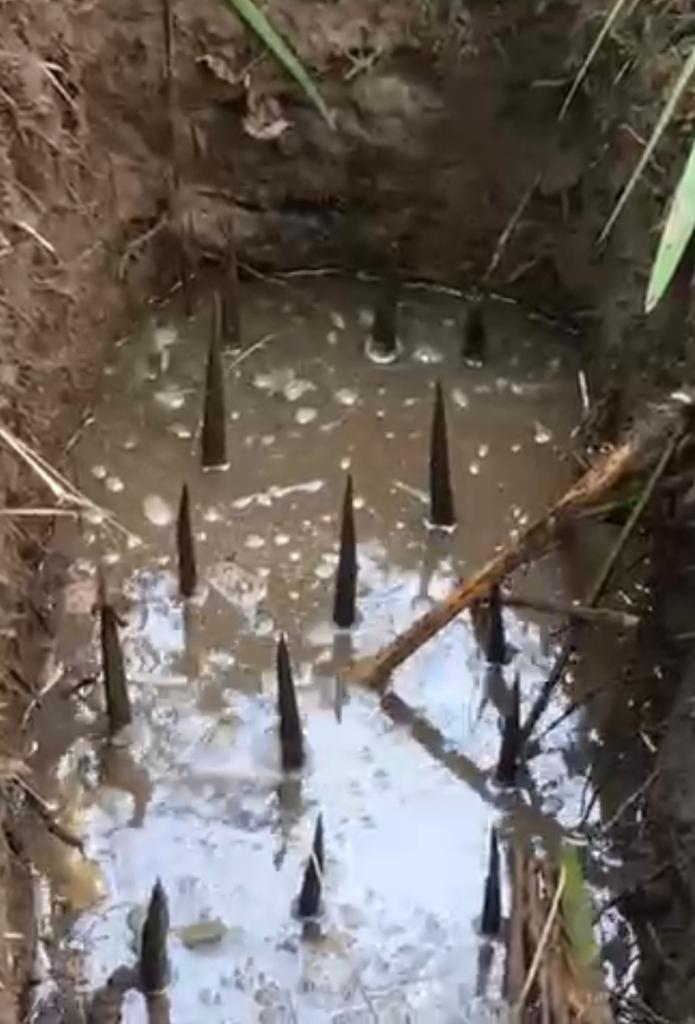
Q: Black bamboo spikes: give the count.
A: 14